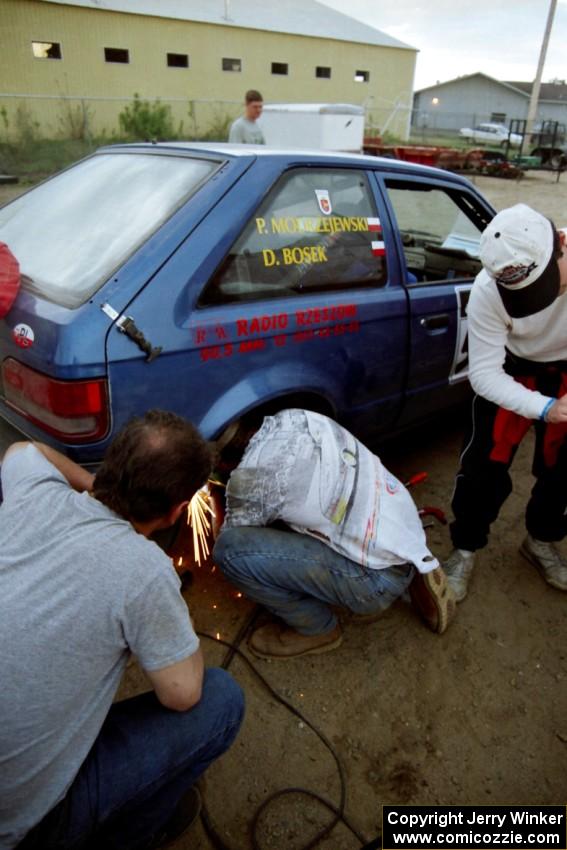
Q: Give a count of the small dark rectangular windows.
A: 7